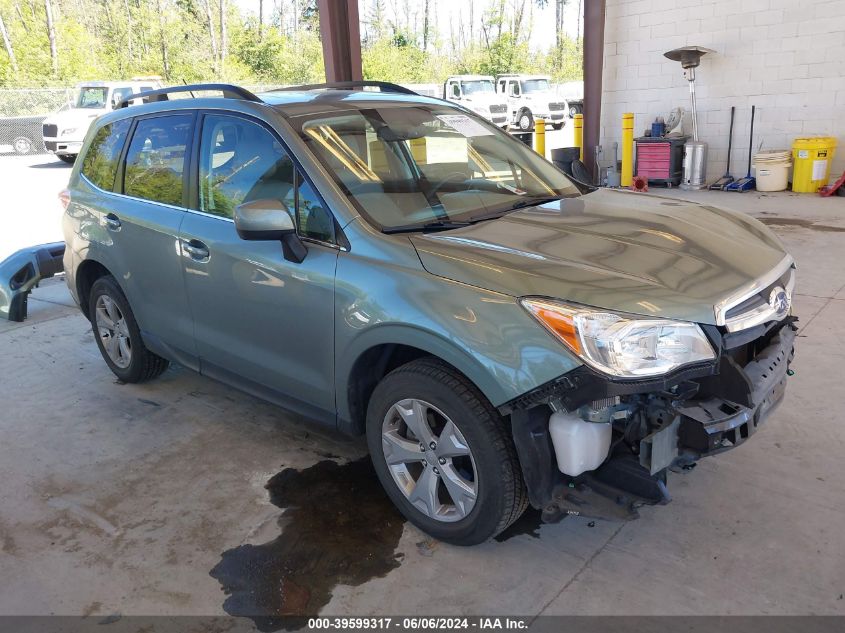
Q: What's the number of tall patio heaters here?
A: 1